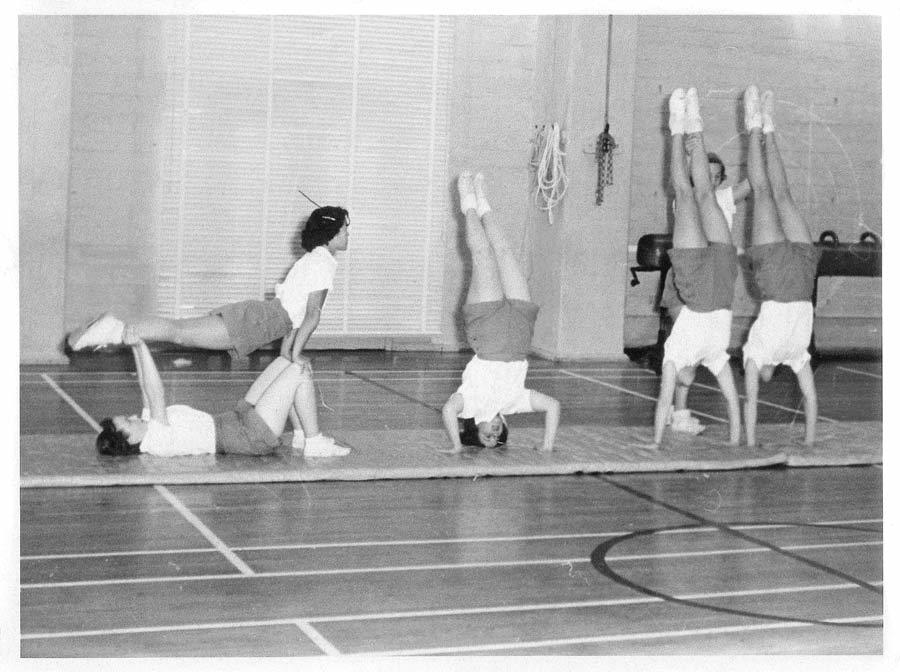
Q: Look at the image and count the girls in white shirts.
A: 6